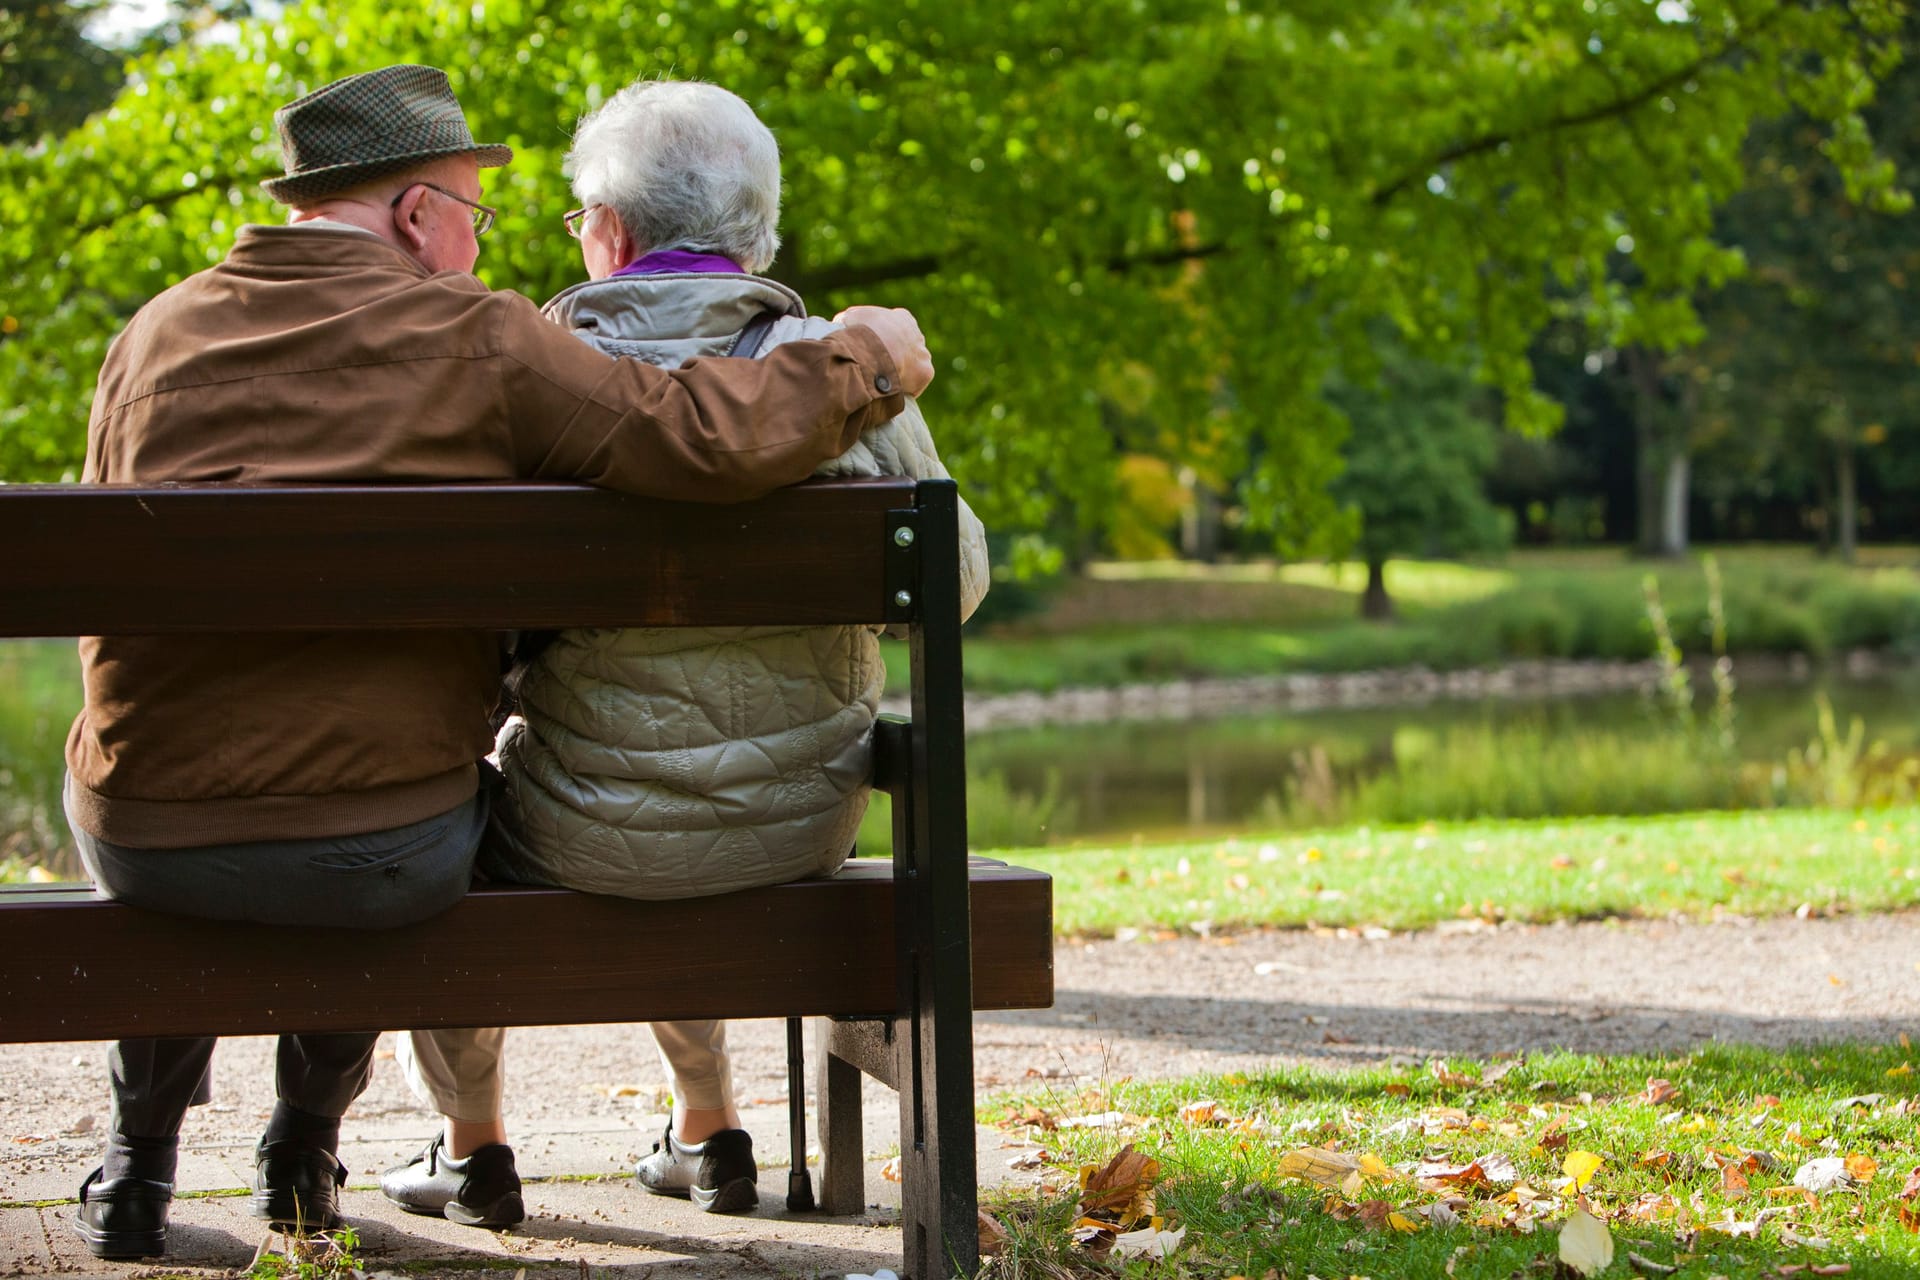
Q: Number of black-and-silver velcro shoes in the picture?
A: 2